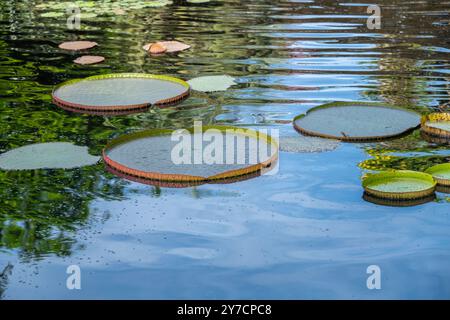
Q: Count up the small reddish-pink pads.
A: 3